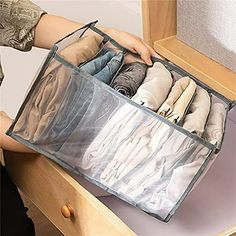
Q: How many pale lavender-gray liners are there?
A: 1